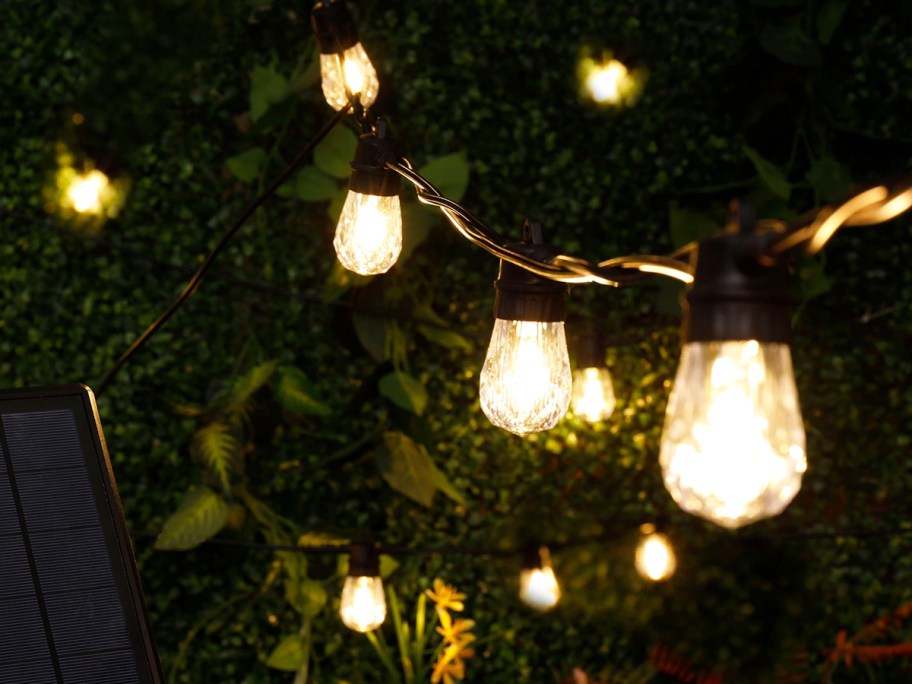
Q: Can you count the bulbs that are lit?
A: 10